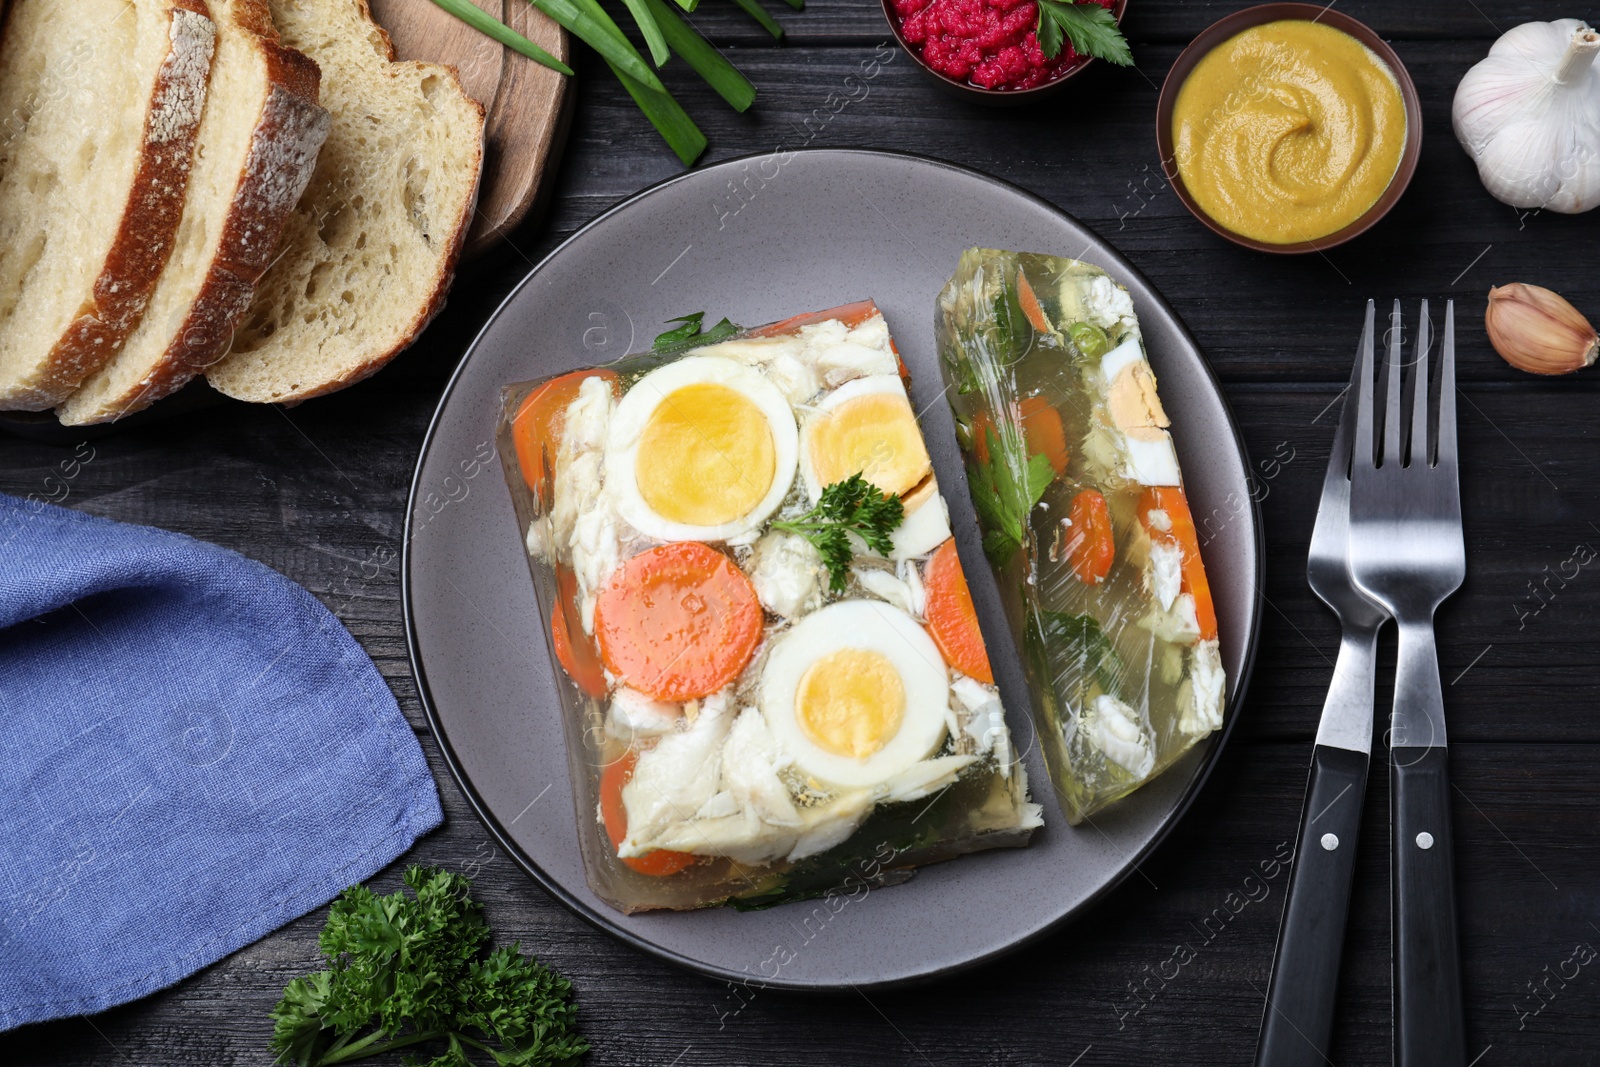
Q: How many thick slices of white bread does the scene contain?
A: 3